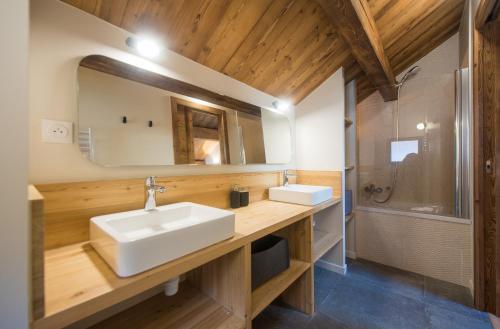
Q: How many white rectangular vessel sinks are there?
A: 2